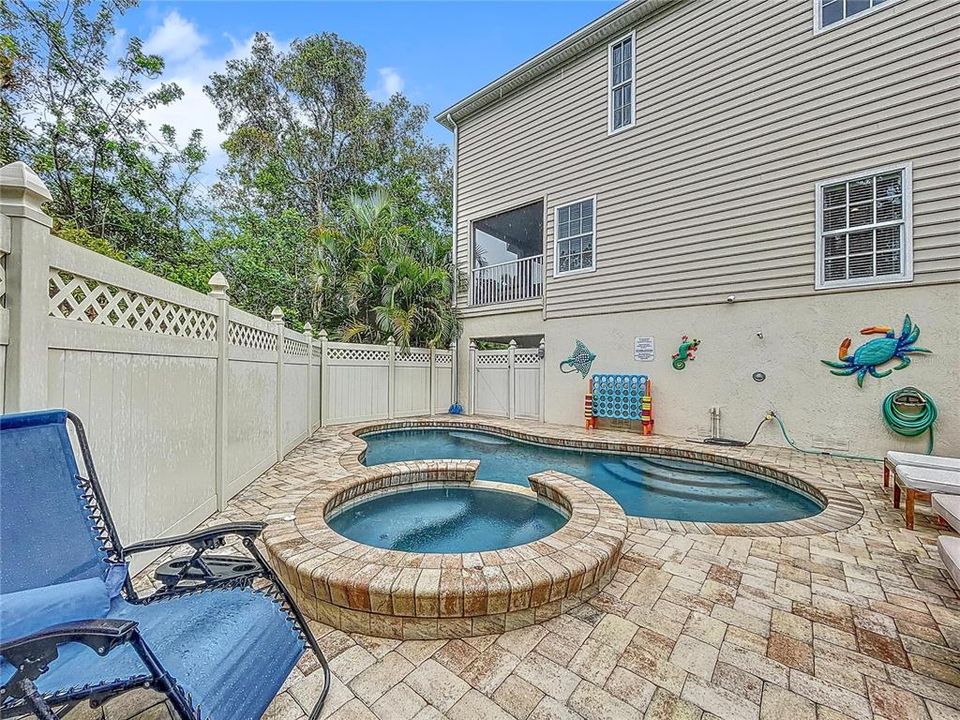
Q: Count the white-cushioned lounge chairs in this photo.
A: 4